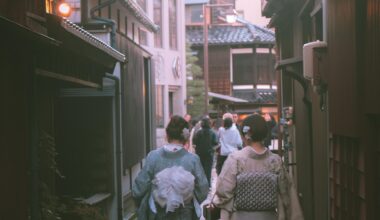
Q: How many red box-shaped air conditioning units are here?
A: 0